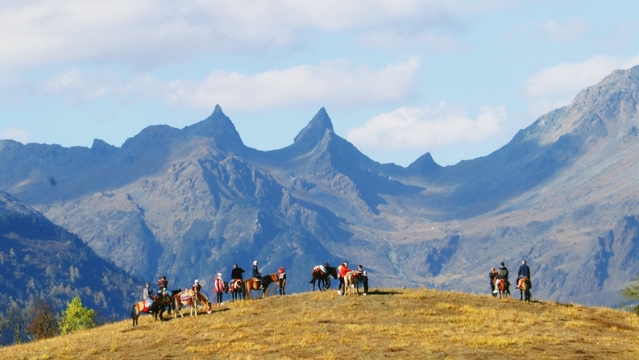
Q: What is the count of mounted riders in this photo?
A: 6